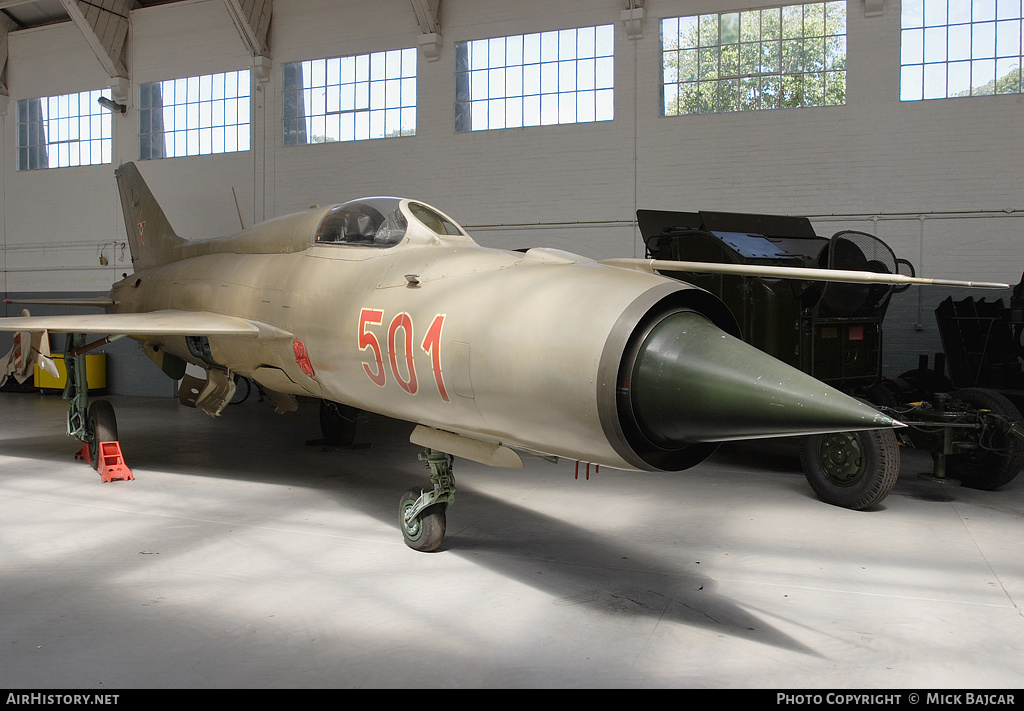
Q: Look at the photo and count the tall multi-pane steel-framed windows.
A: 6